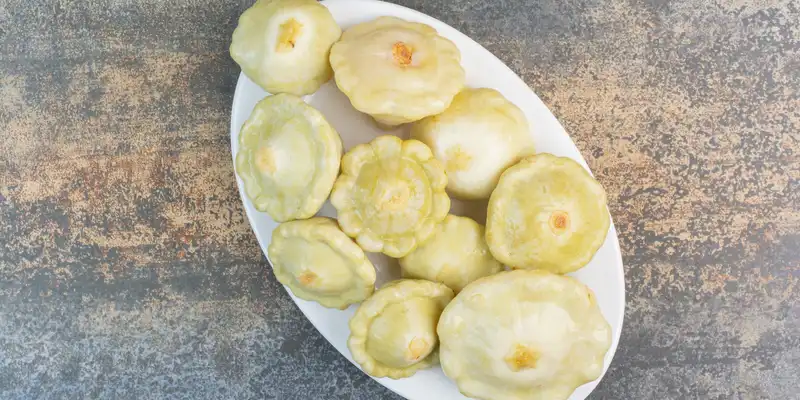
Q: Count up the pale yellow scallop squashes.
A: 10